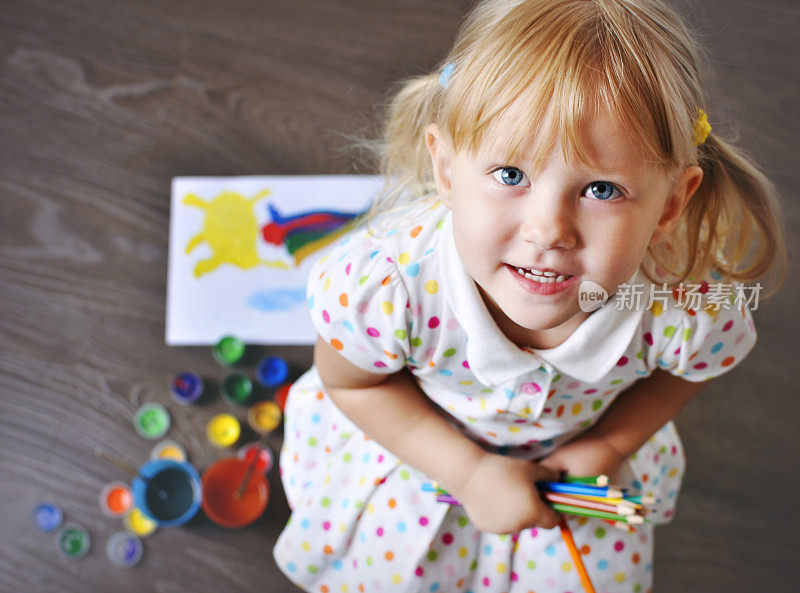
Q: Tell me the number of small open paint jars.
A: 15